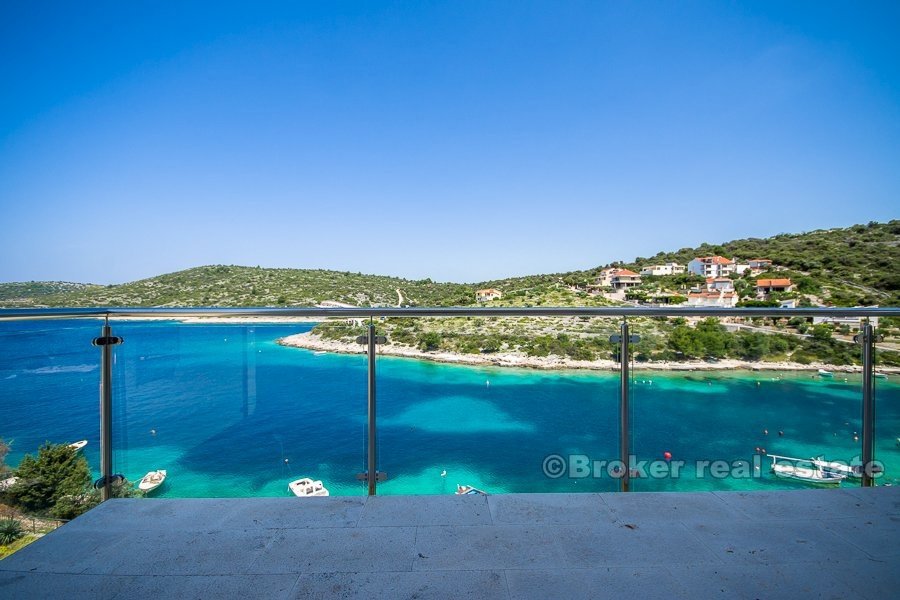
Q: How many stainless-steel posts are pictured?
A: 4